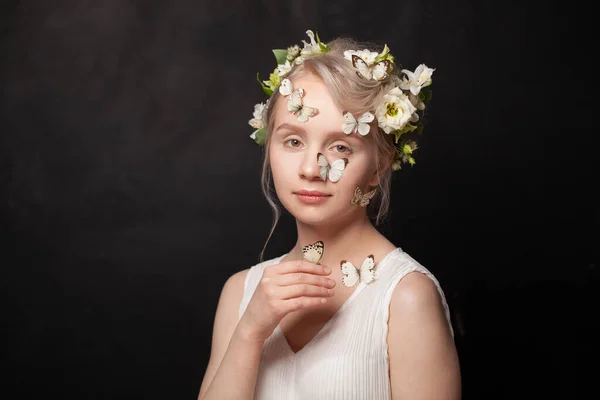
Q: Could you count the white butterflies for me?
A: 7